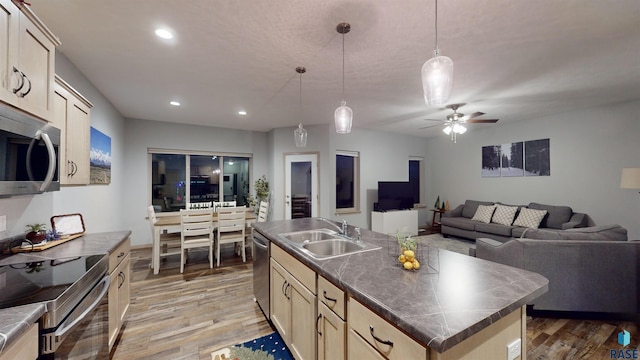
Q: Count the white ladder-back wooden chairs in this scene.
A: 6